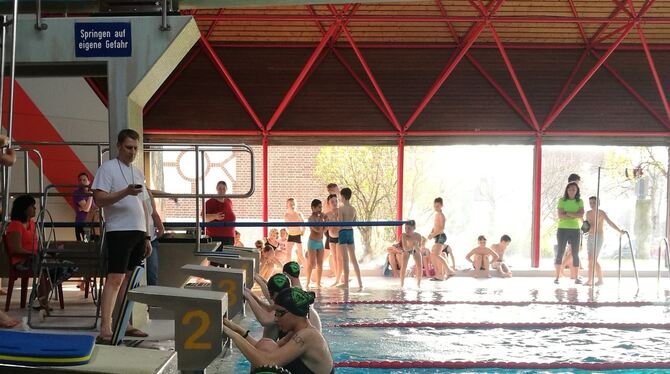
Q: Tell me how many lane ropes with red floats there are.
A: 3